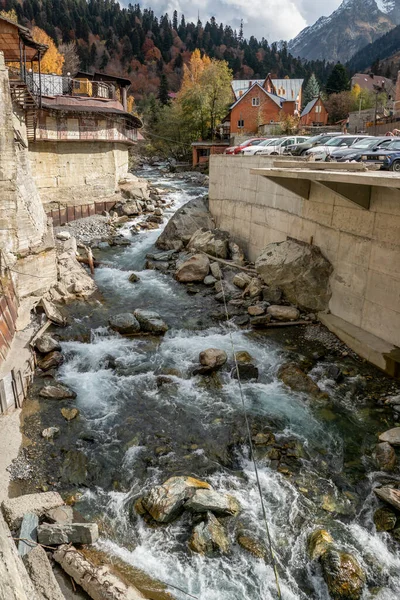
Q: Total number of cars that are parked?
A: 7